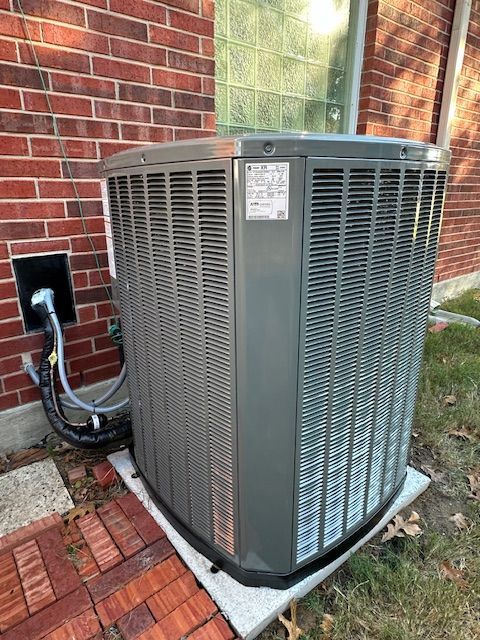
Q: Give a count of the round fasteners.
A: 3